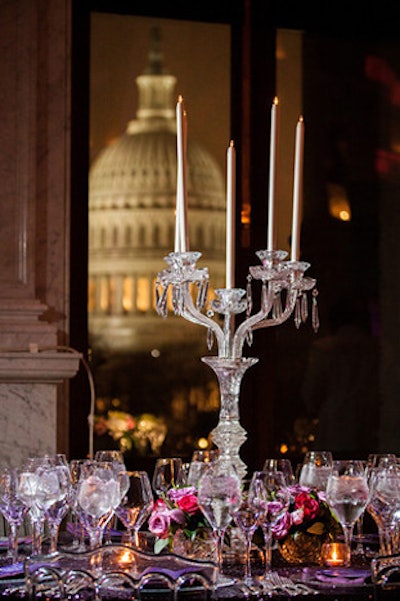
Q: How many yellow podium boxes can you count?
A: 0